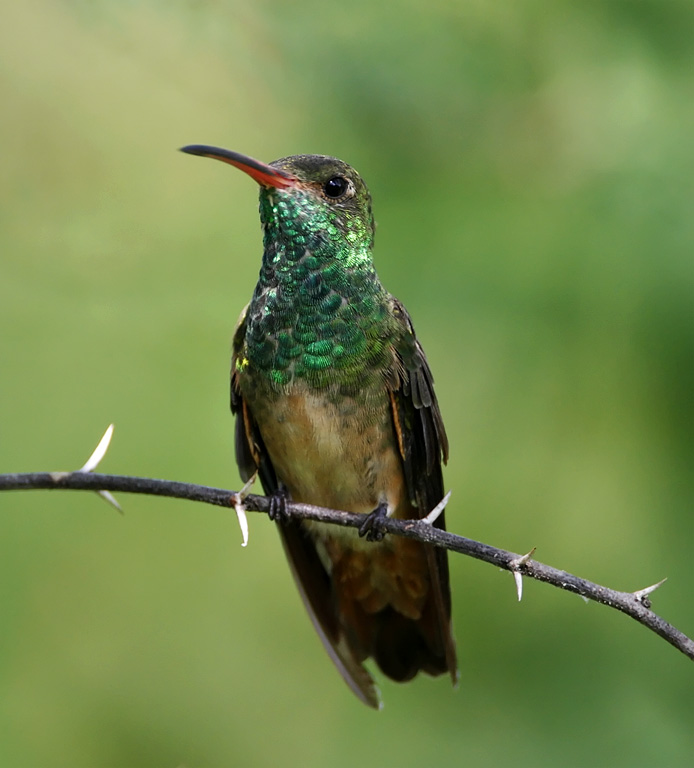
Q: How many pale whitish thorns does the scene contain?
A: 8